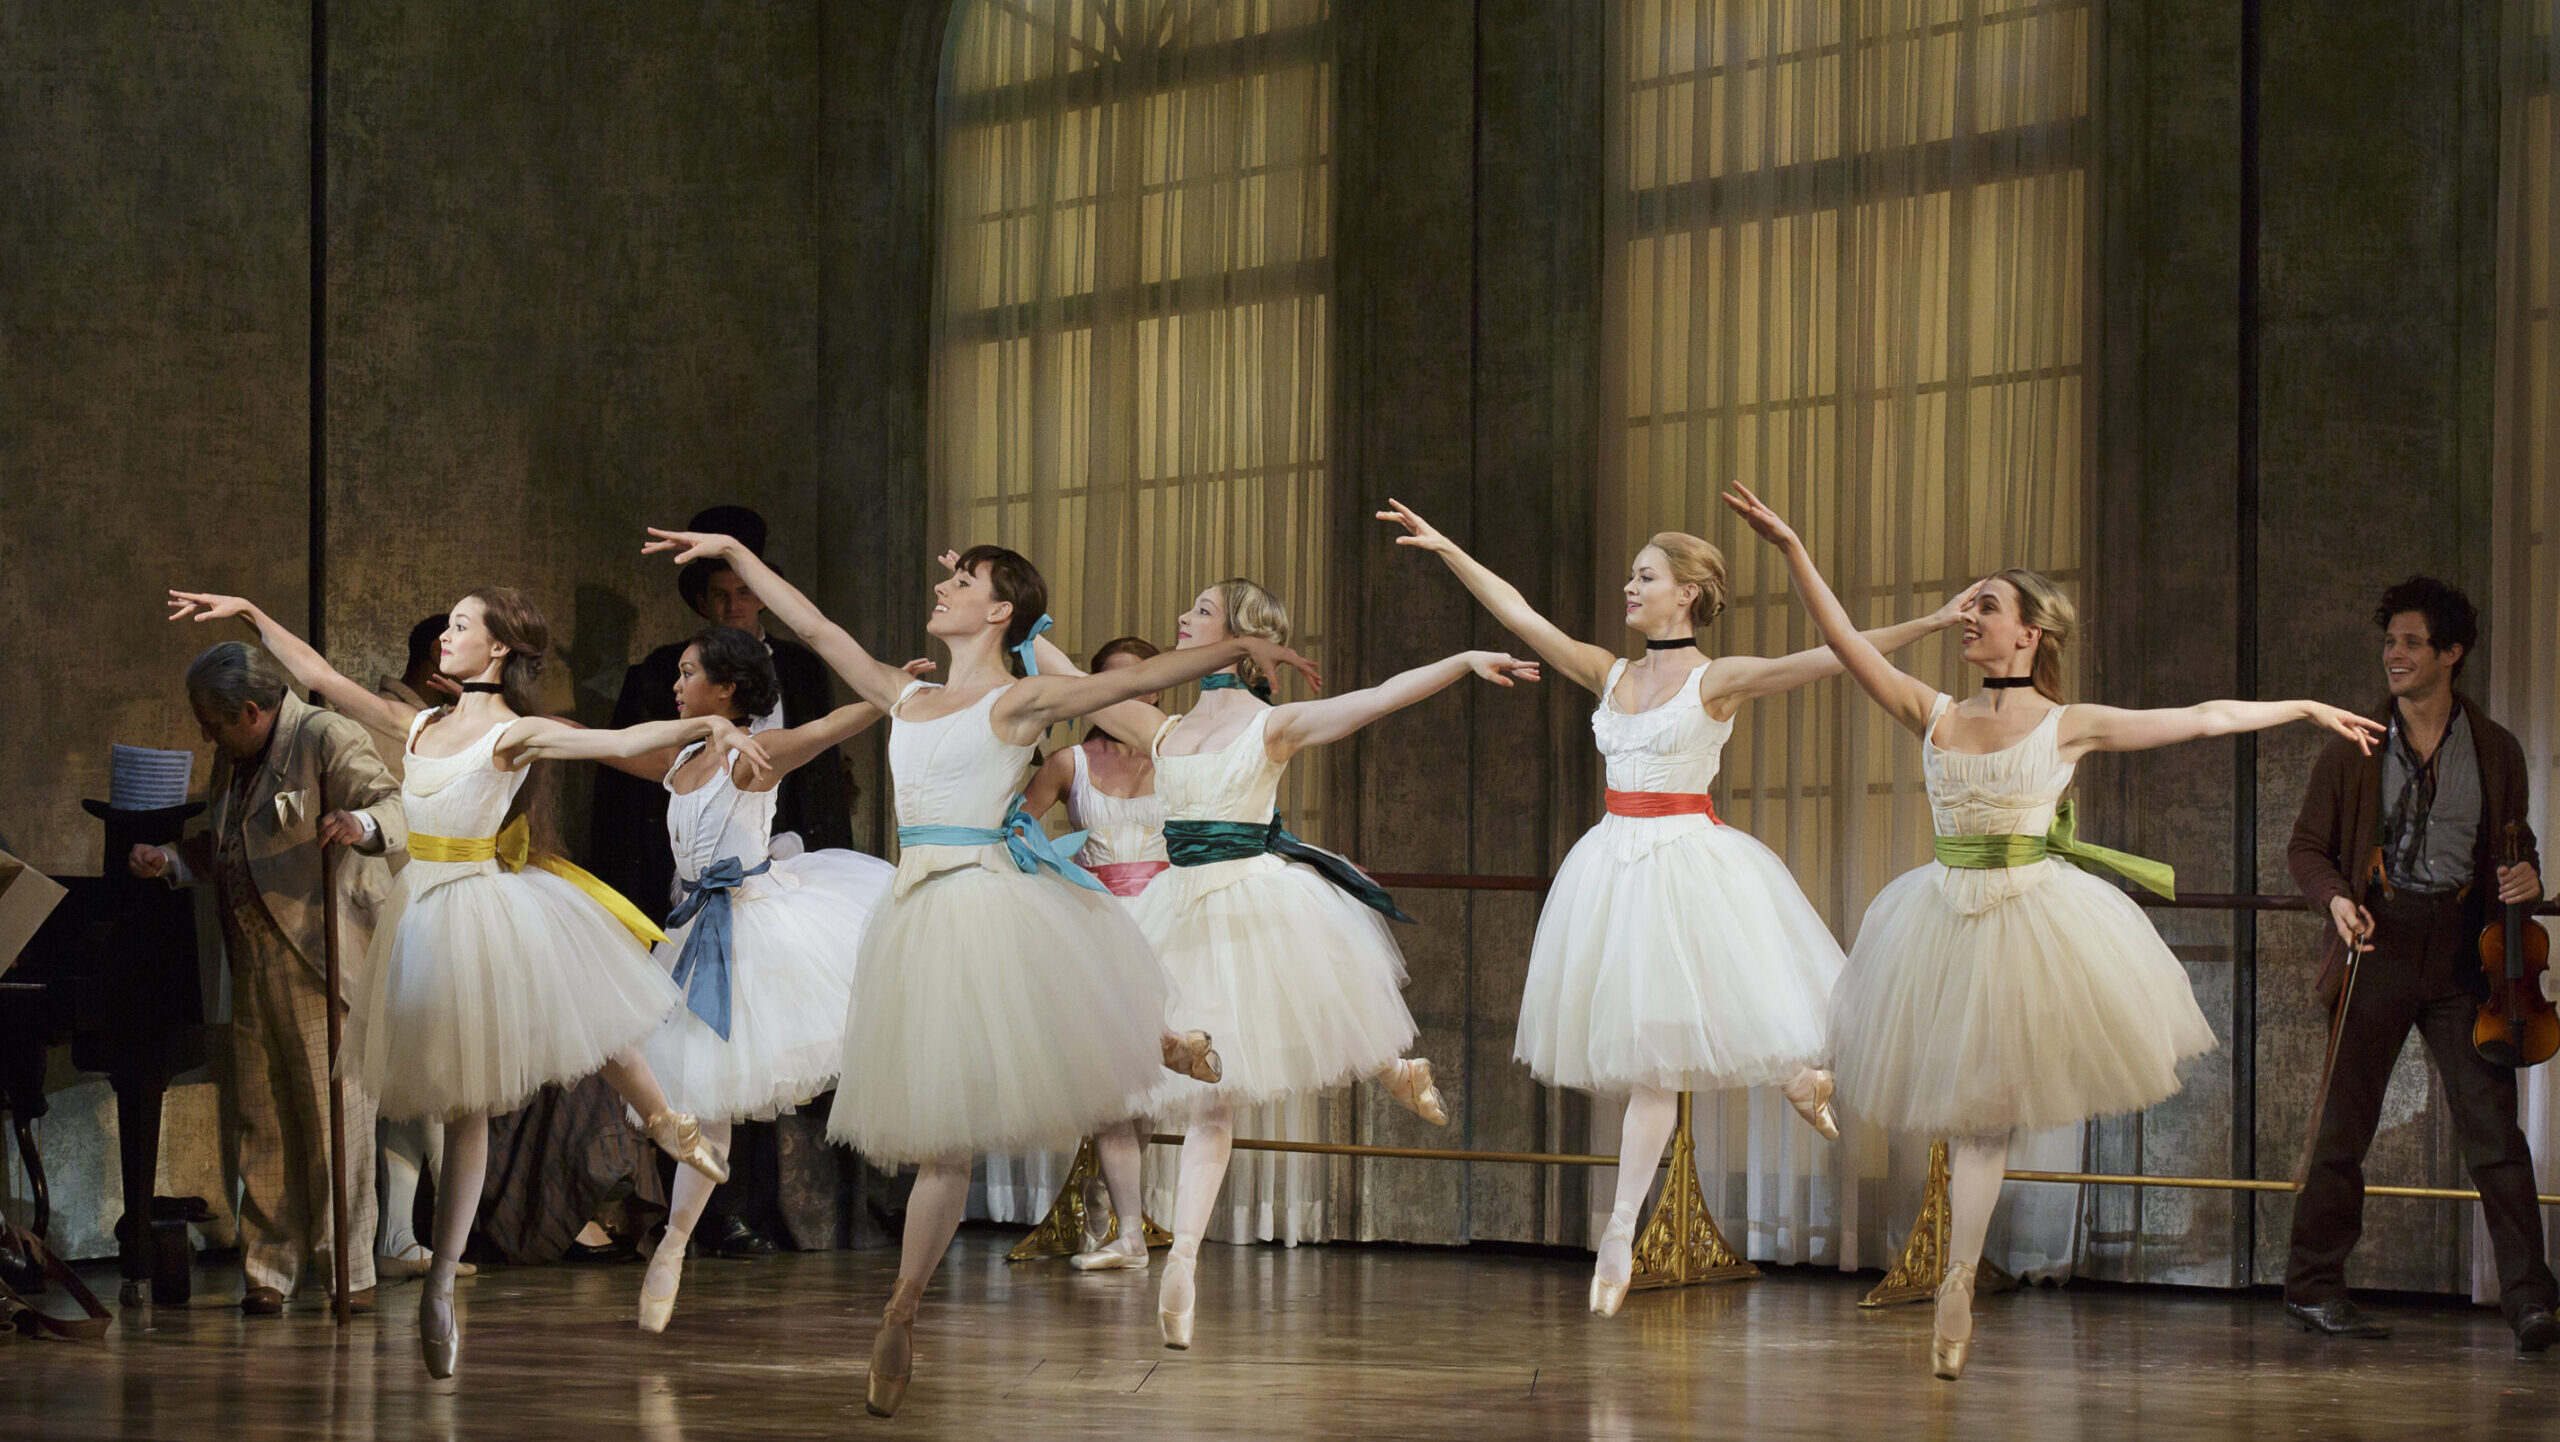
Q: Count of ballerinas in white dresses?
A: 7